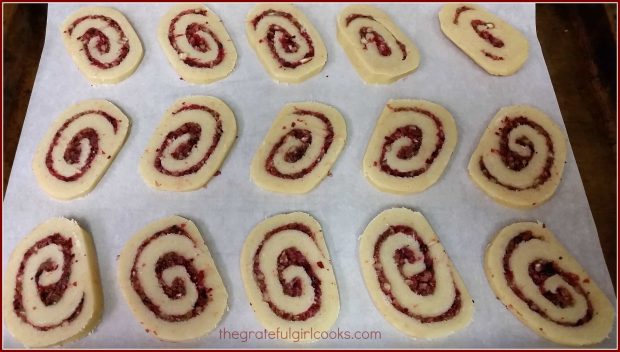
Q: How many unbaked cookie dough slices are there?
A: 15